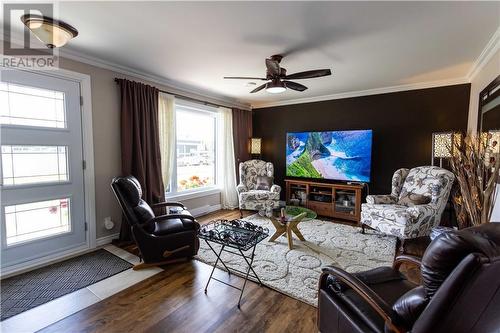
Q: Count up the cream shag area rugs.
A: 1